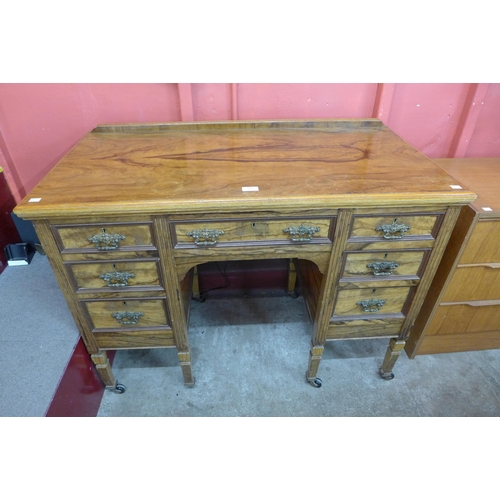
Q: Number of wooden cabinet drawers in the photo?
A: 10